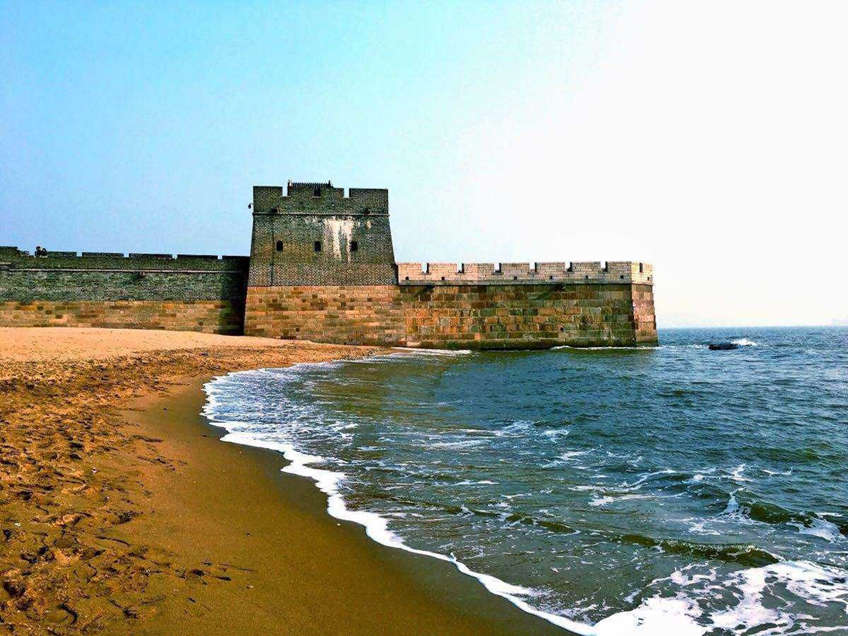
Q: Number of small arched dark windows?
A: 3